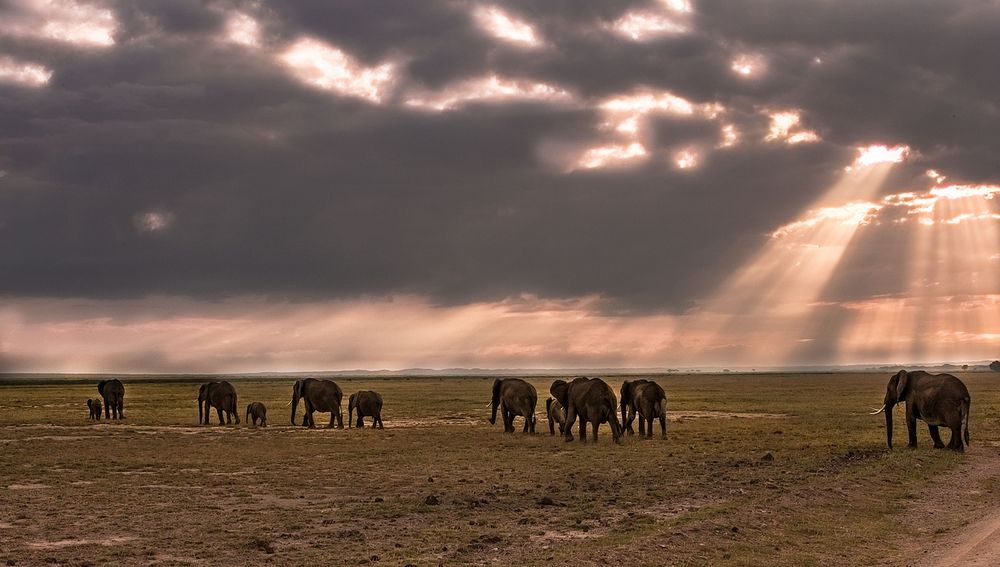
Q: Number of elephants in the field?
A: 11